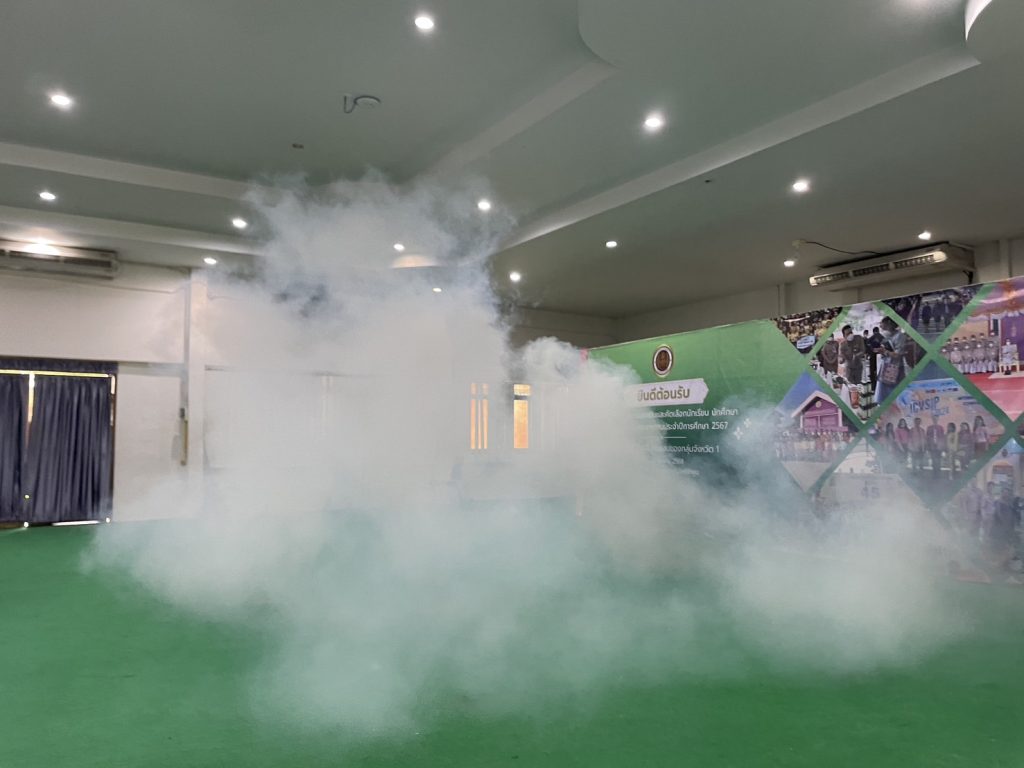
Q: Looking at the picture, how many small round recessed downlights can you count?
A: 14